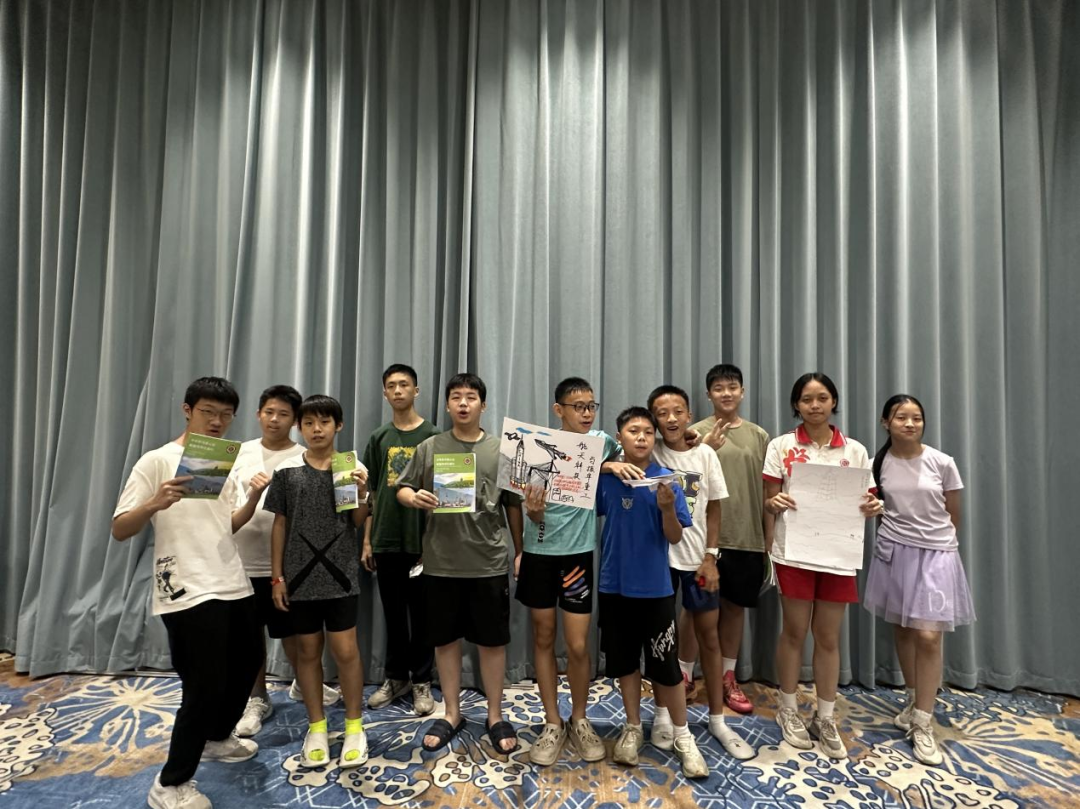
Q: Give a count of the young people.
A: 11